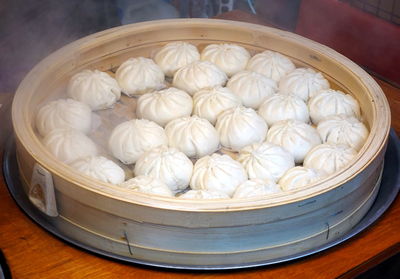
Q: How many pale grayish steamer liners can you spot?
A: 1